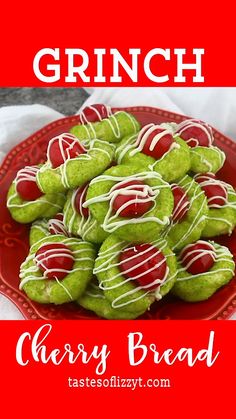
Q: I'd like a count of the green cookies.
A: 14